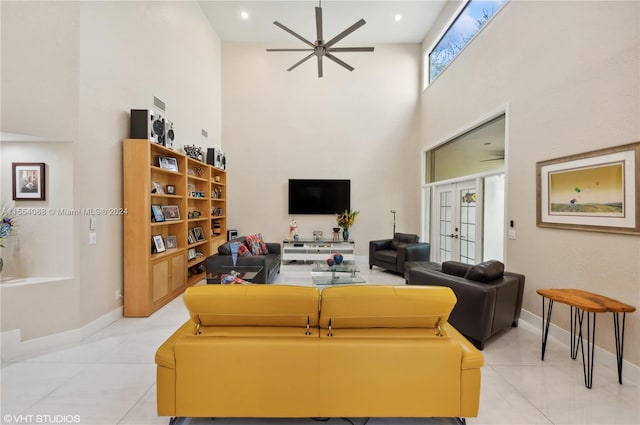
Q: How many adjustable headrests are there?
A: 2